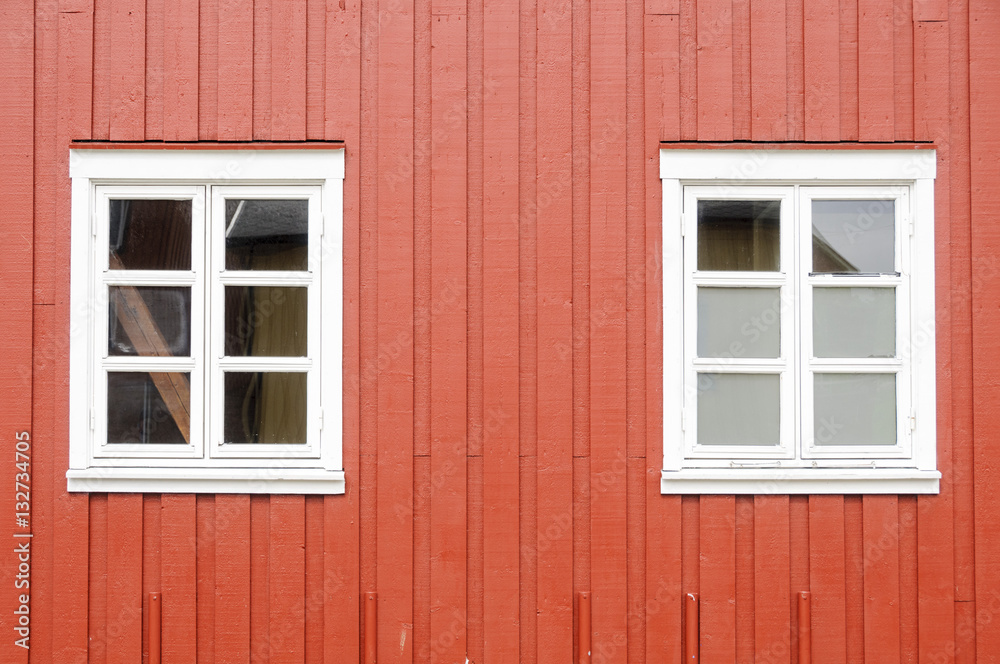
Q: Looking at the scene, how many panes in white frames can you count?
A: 12